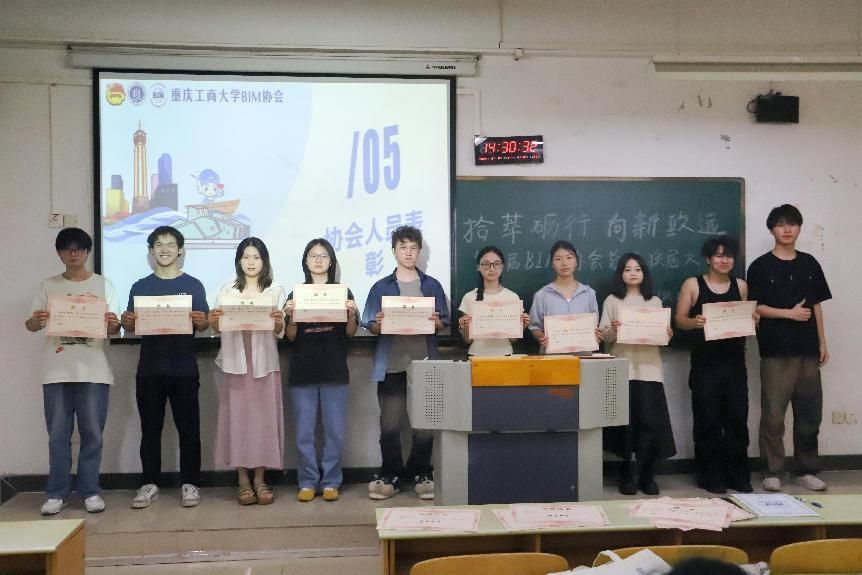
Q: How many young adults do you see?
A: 10